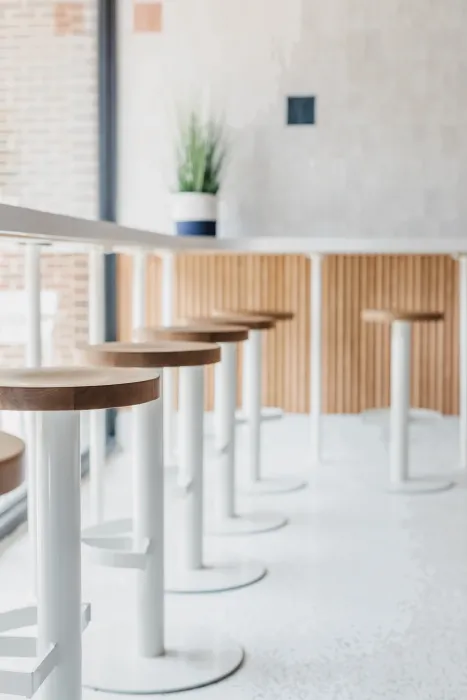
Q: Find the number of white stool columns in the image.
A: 6